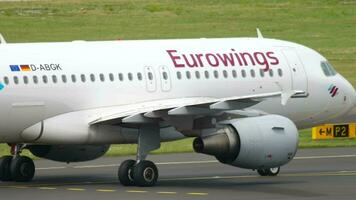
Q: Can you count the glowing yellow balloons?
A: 0